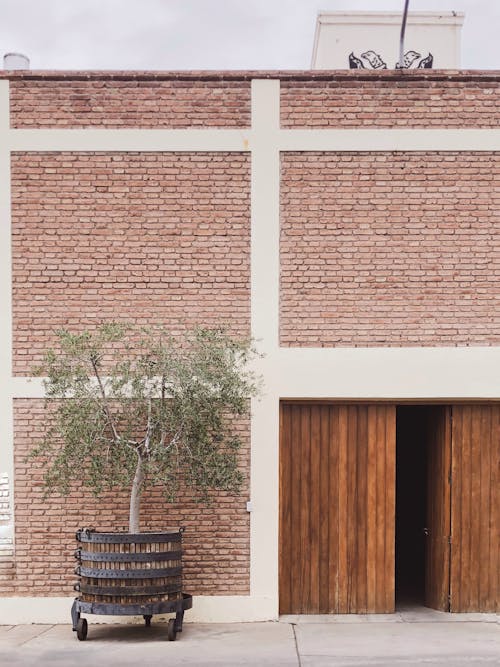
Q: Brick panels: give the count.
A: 5